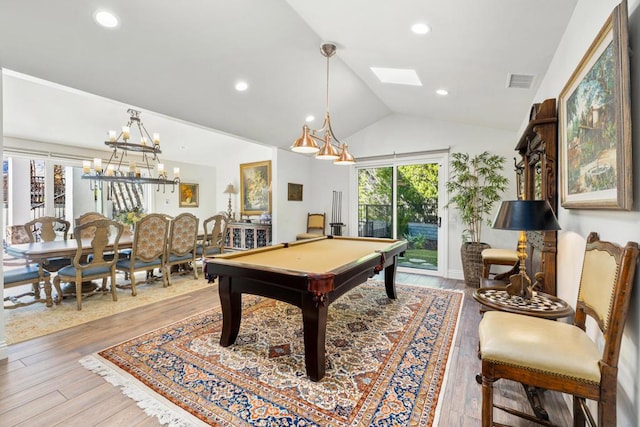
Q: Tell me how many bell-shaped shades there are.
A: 3